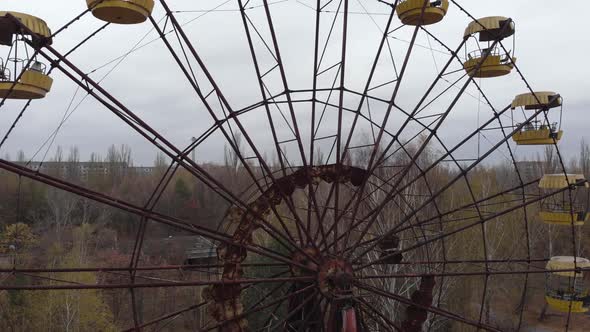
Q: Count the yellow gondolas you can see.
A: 7